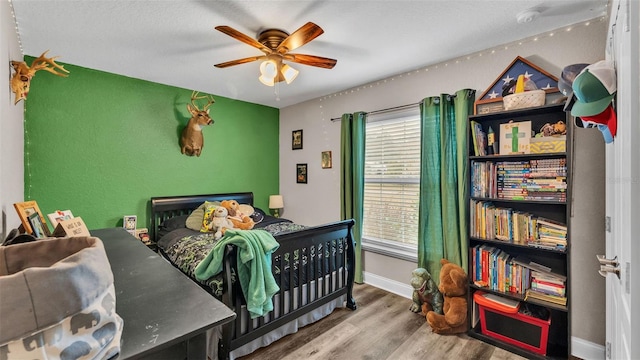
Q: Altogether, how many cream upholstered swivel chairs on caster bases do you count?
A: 0